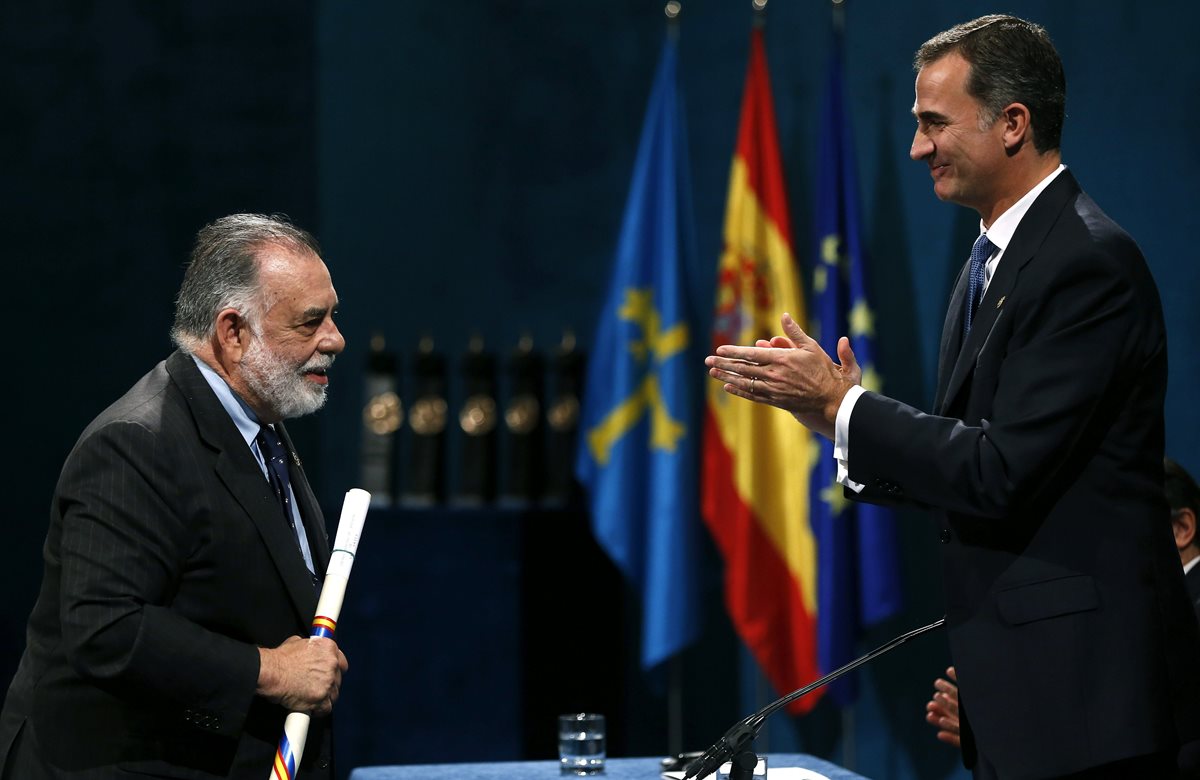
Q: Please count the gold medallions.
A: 5